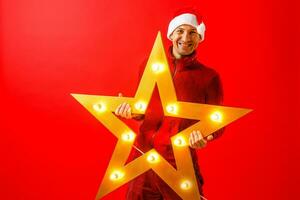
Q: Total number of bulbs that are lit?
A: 10